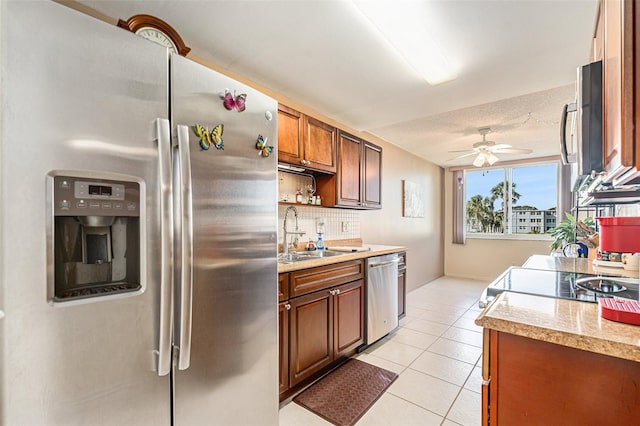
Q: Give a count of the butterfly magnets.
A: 3